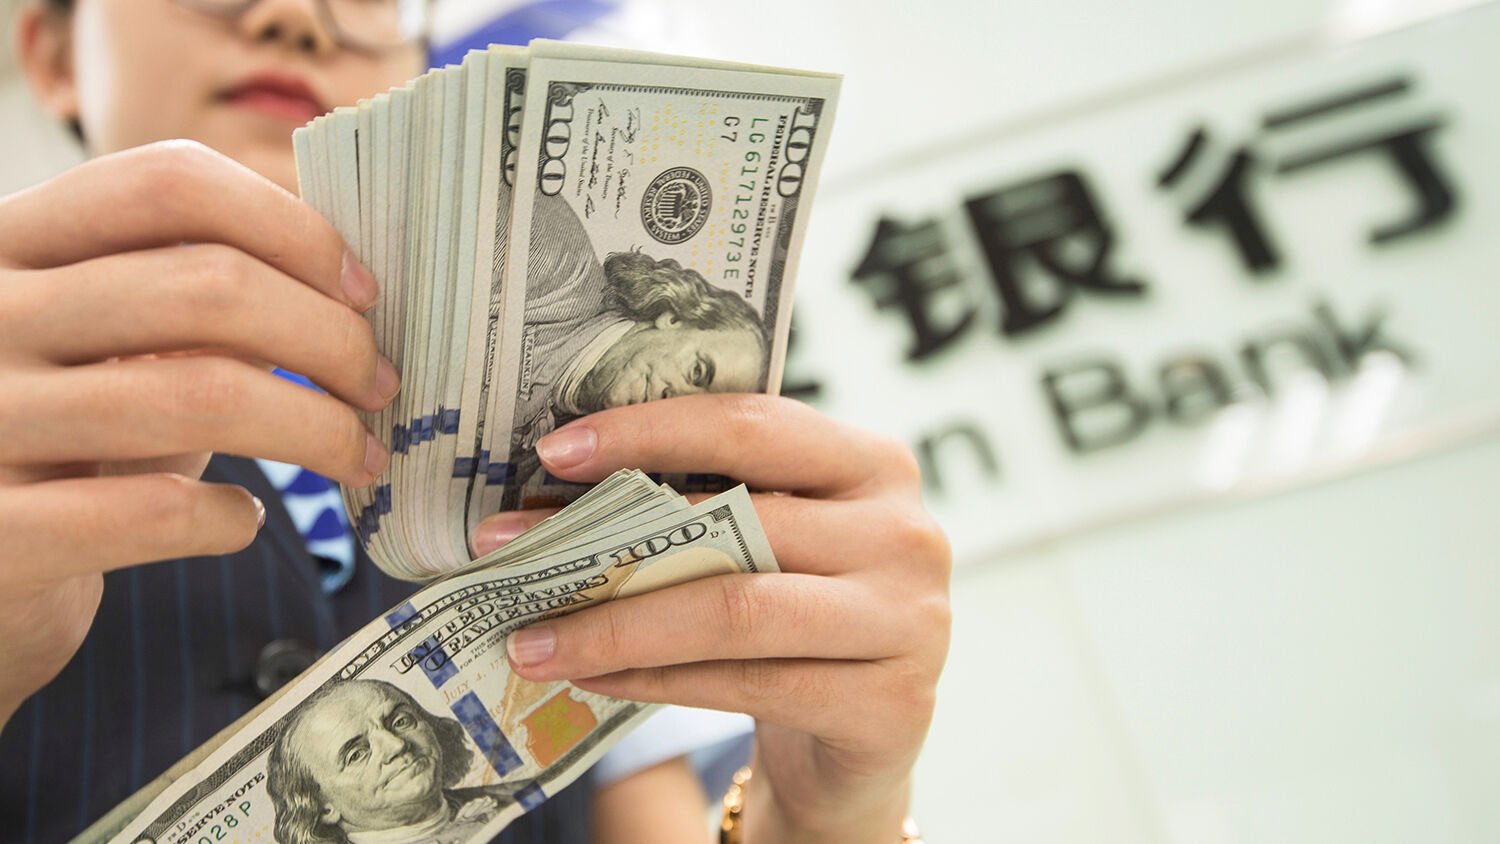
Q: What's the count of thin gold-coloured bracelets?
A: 1